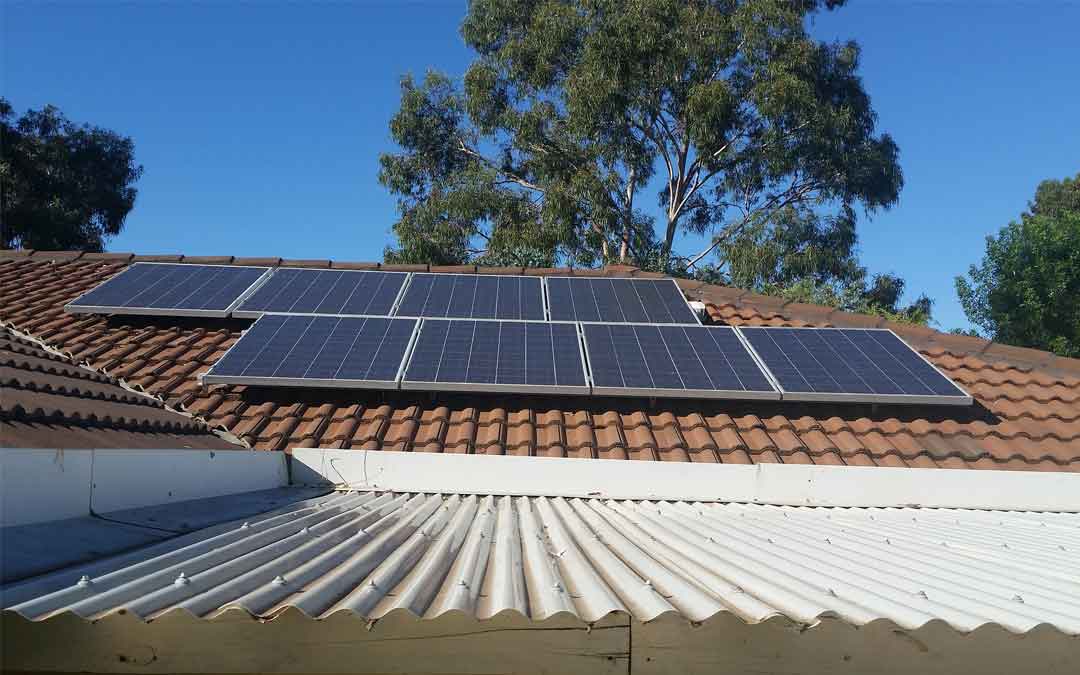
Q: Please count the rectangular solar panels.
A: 8